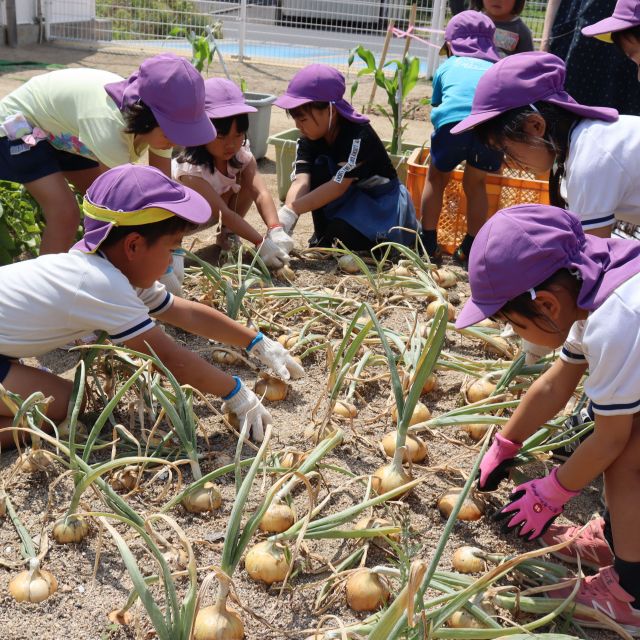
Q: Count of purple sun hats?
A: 8